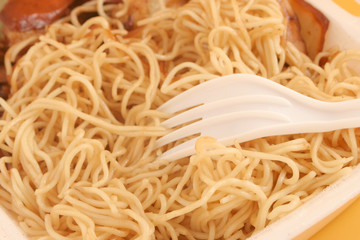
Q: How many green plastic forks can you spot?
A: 0